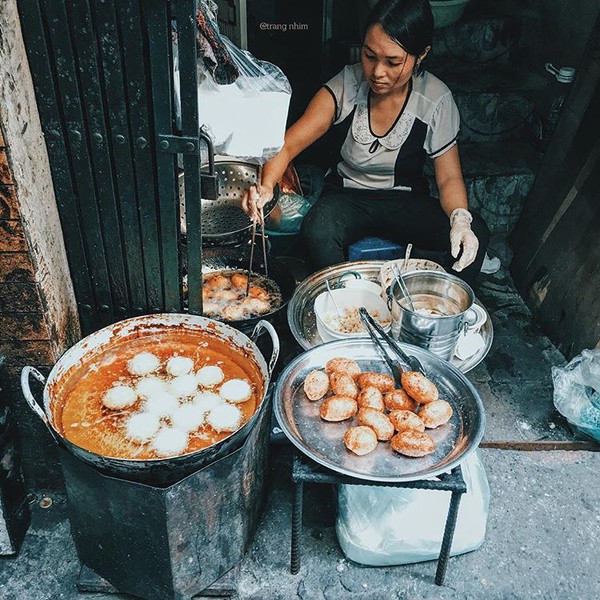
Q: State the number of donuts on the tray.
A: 13